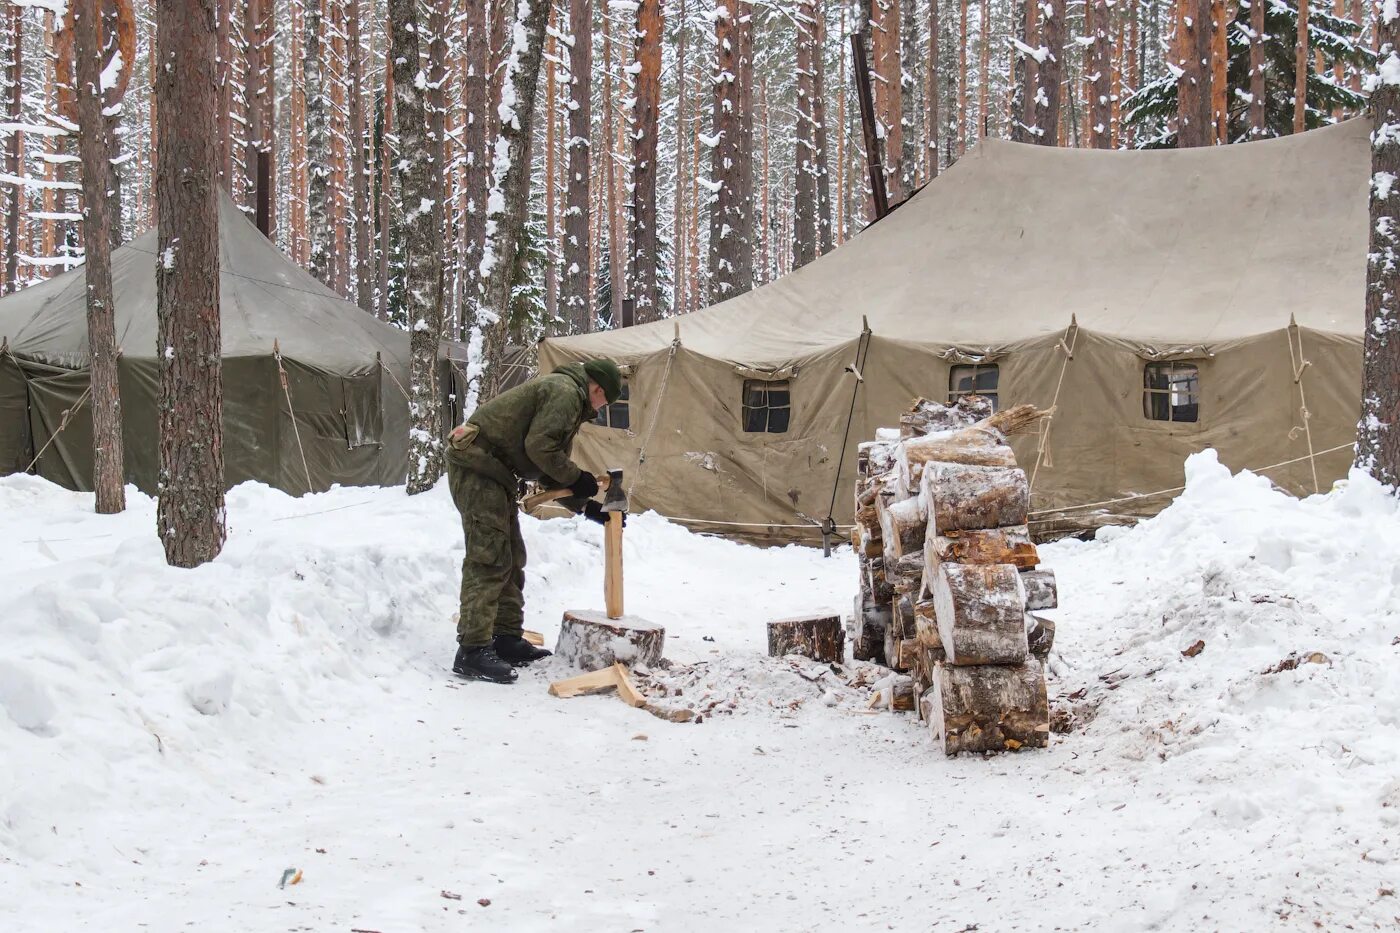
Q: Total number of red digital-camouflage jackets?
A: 0